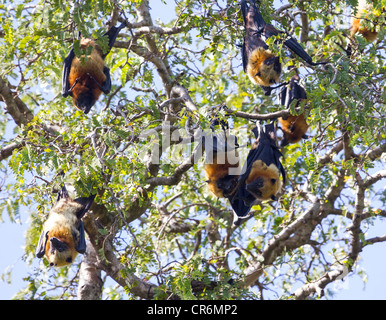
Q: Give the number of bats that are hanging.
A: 7